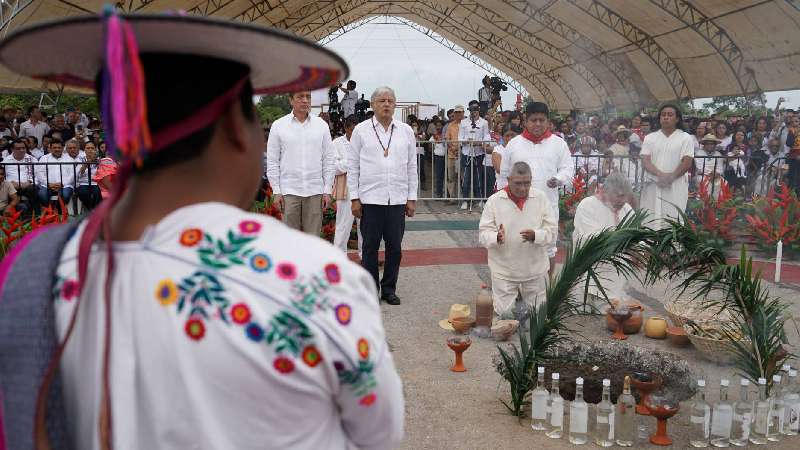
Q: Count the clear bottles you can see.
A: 12